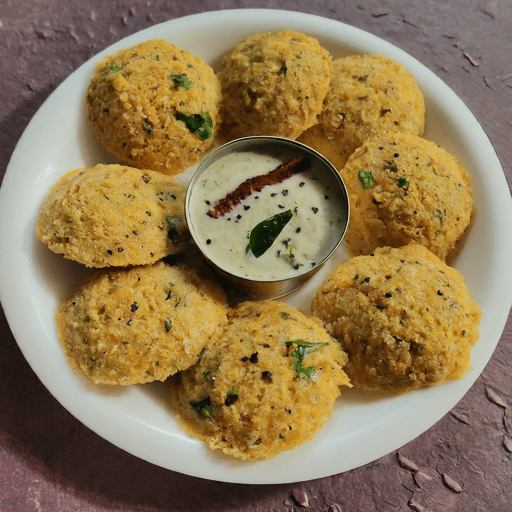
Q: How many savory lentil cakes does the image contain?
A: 8